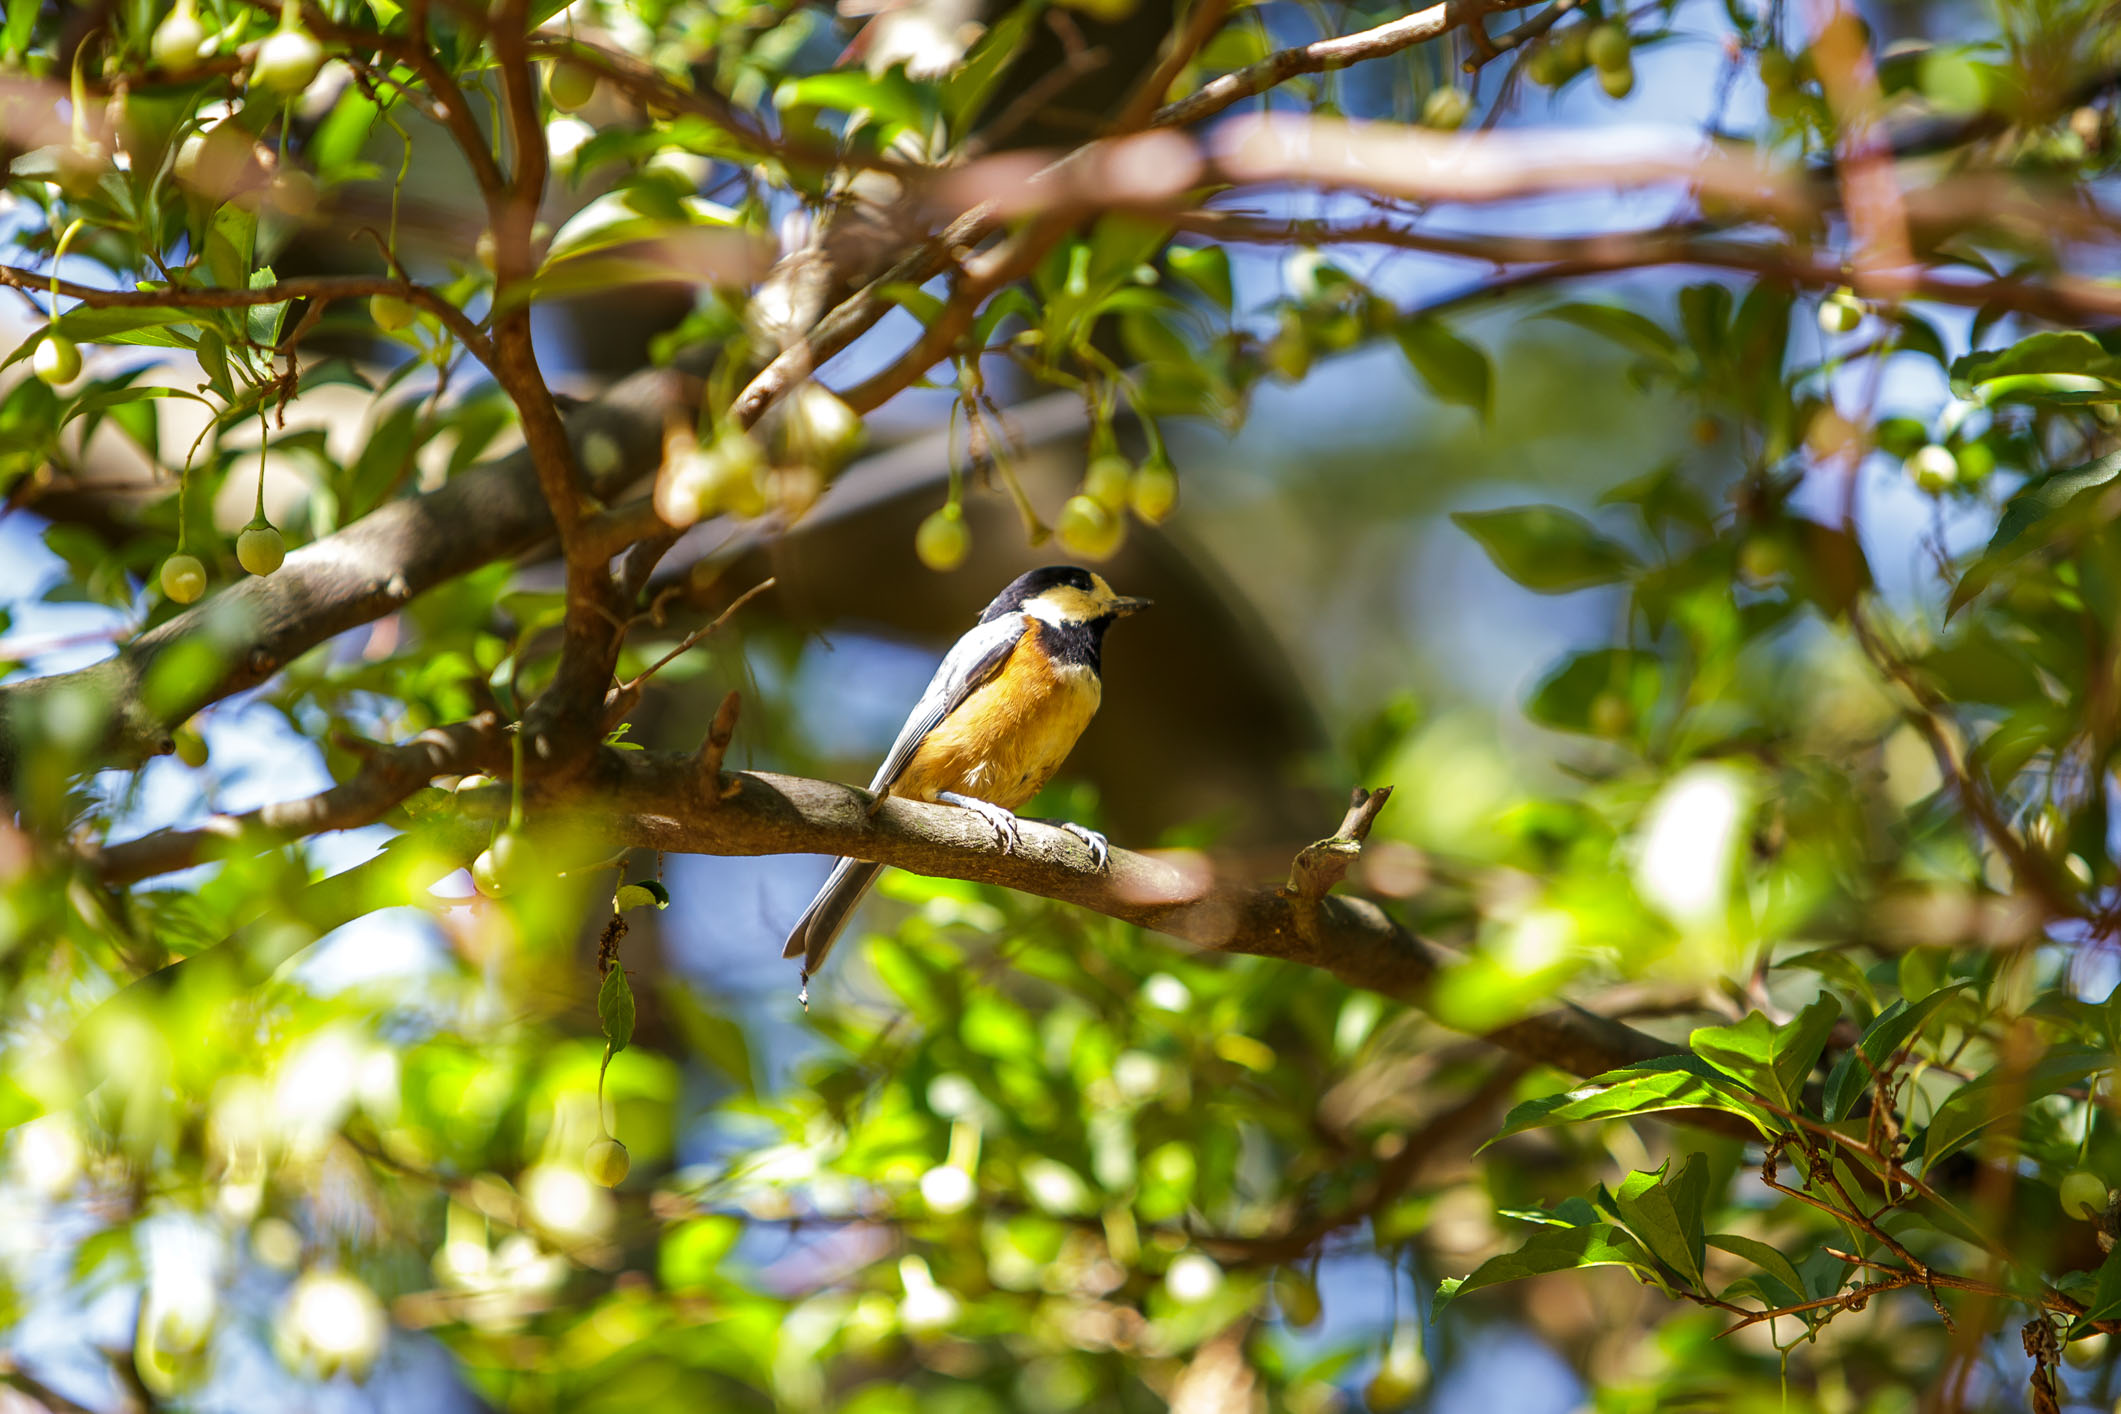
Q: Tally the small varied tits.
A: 1